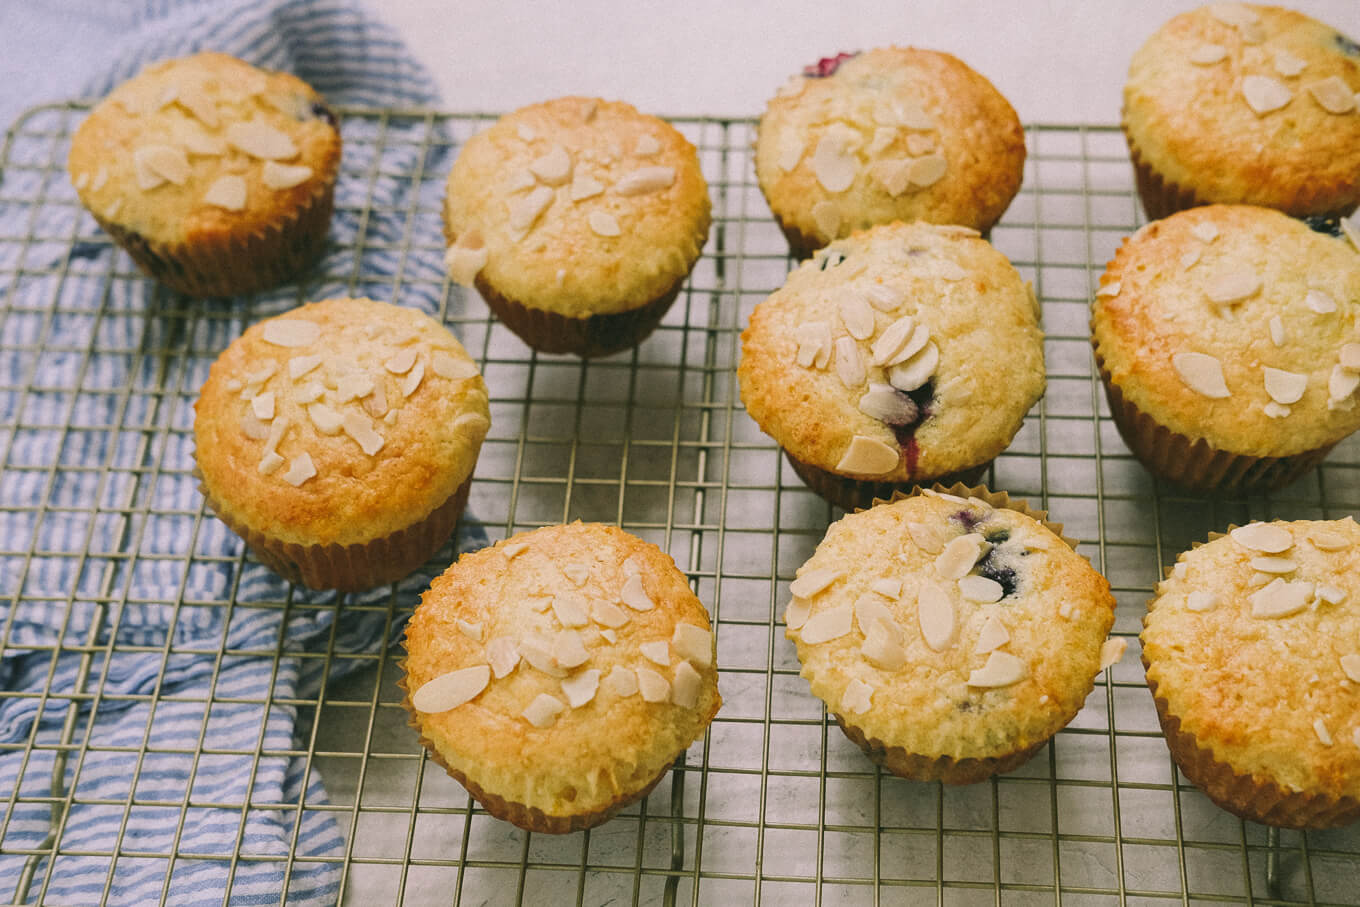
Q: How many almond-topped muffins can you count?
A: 10